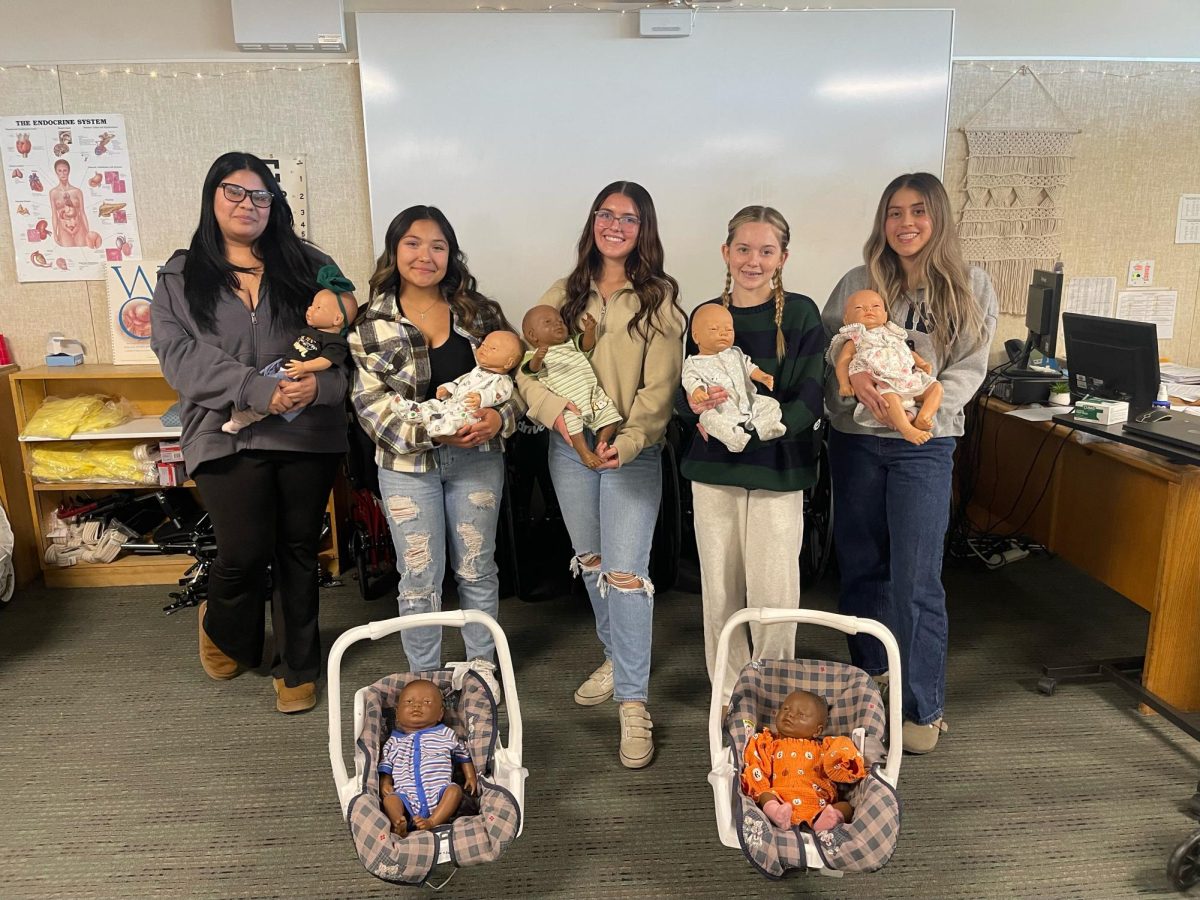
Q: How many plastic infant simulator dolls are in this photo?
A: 7